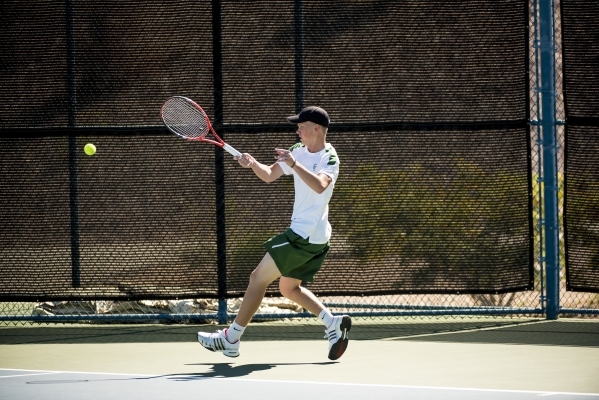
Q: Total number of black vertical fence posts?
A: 3